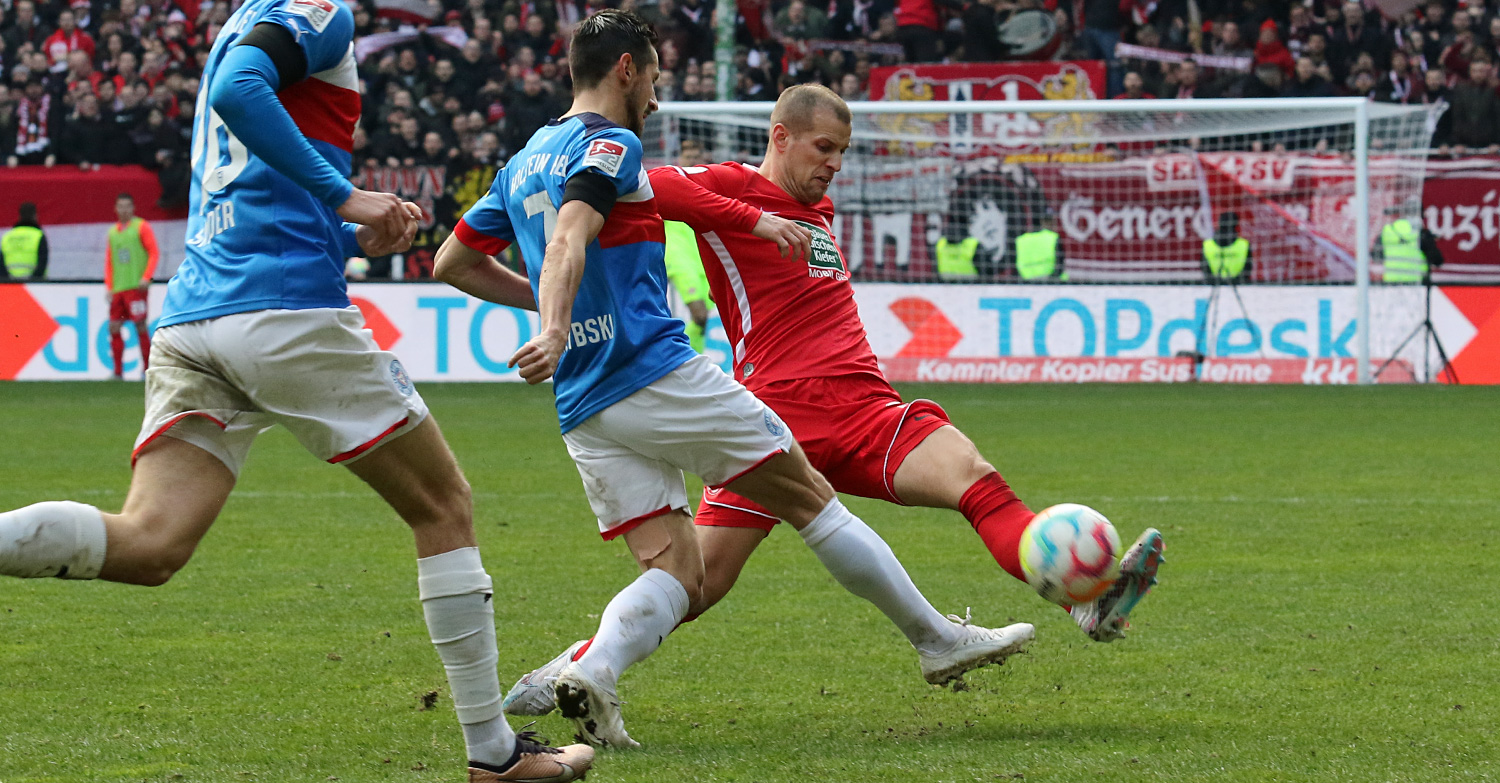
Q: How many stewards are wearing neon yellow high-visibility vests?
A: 5